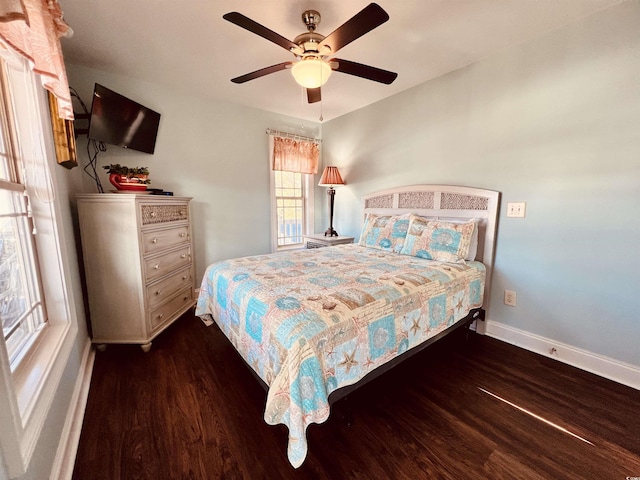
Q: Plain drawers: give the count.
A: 4